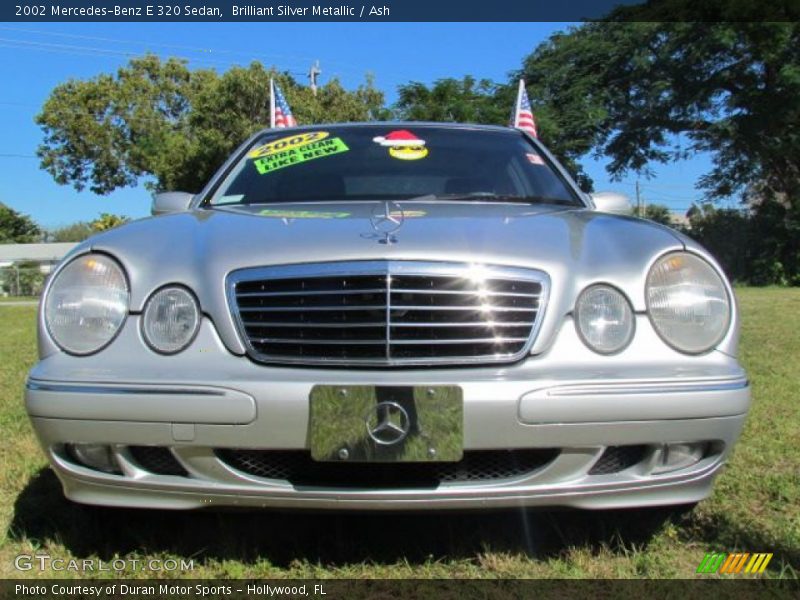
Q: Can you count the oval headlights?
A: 4